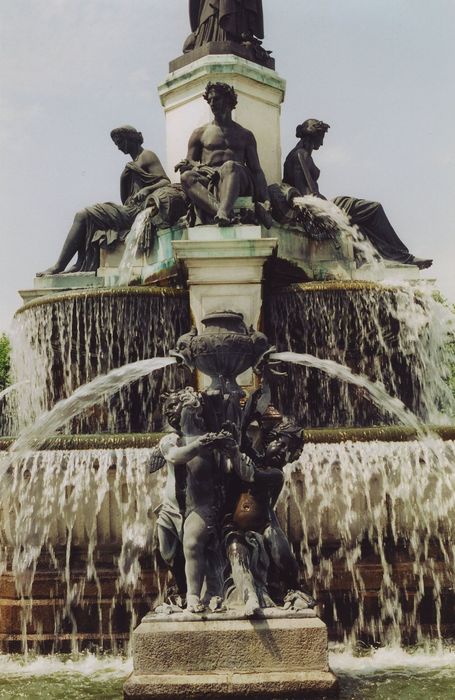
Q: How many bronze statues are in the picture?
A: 6